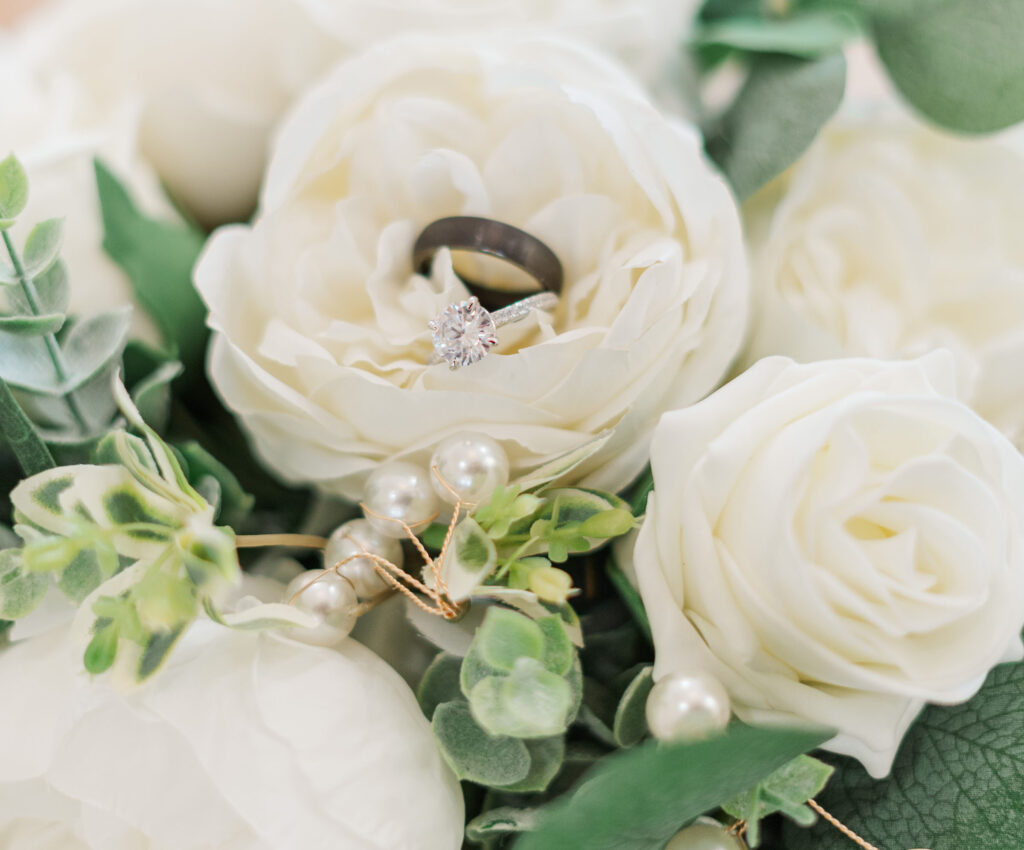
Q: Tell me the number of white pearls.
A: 6